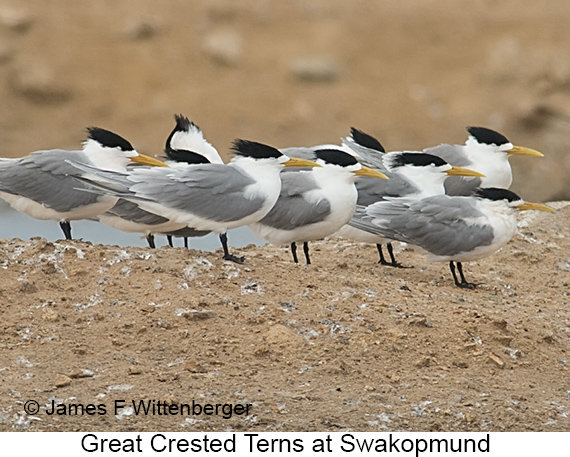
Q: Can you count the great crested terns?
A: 9